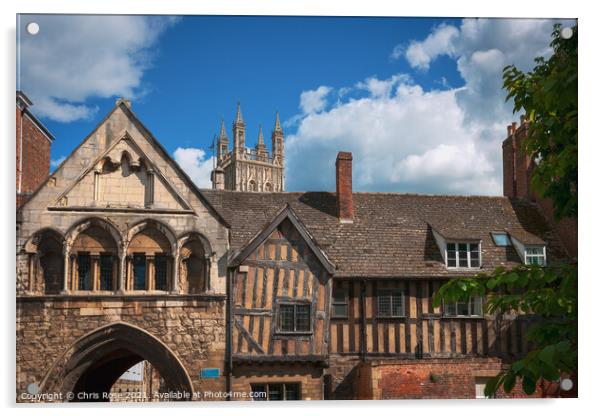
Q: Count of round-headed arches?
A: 4